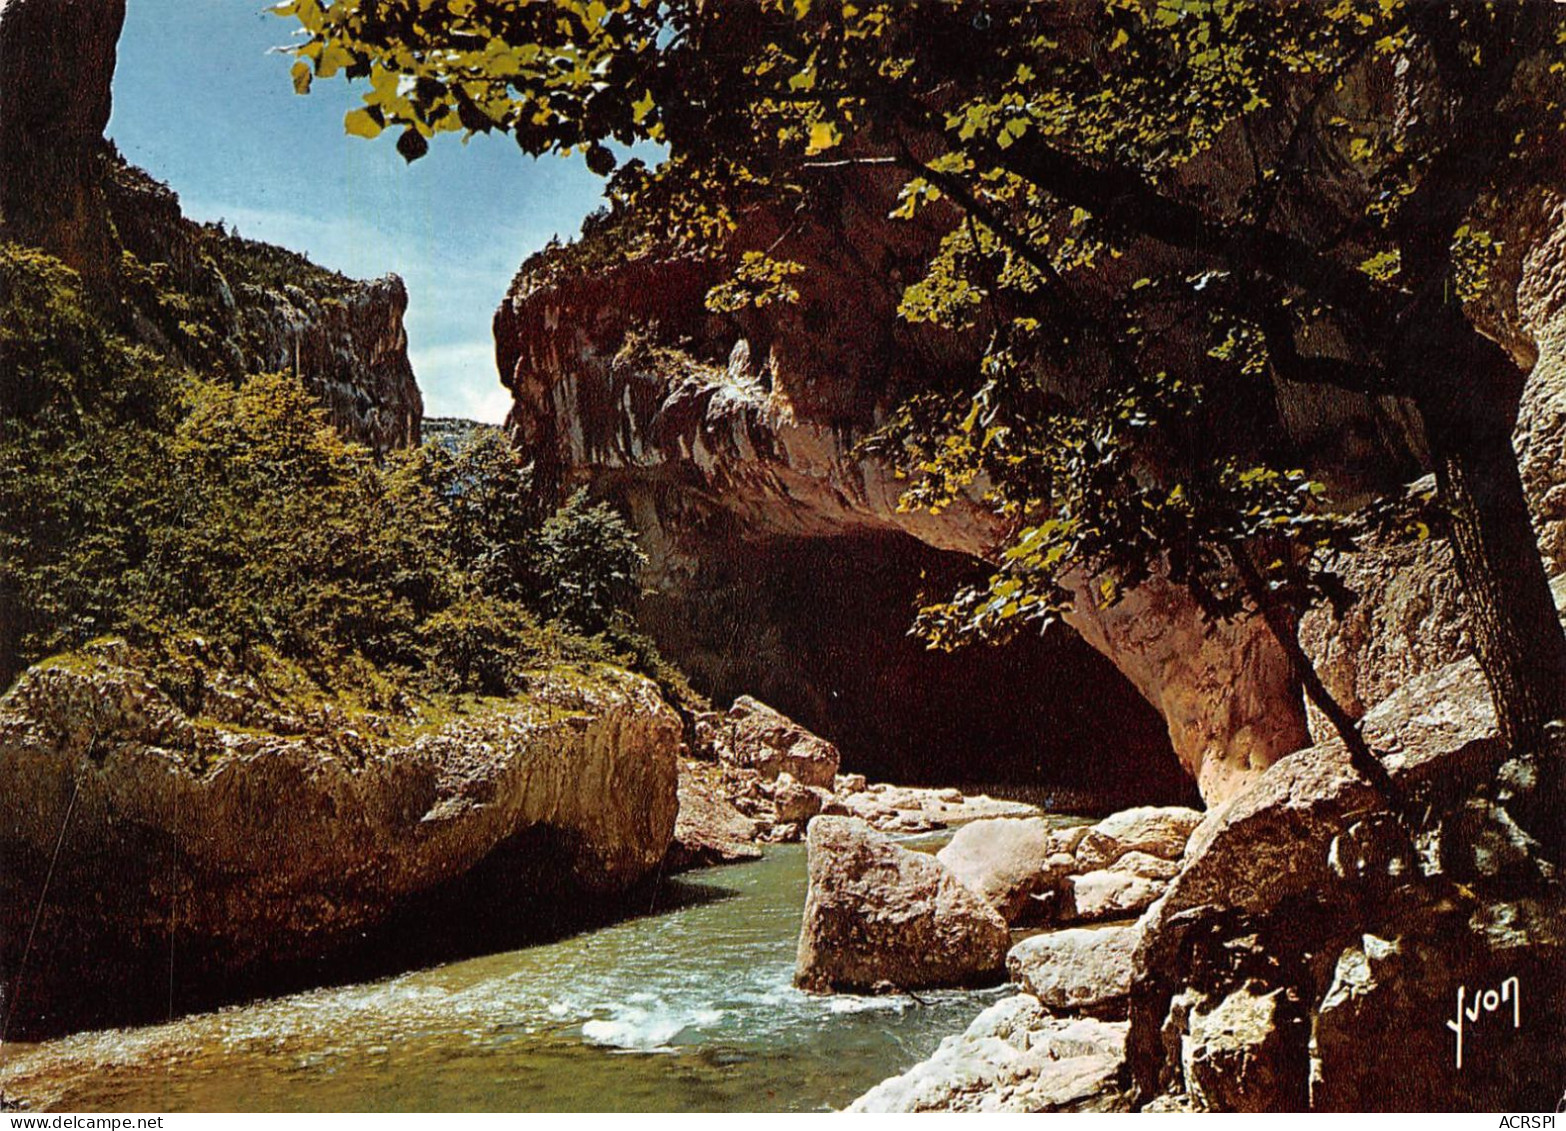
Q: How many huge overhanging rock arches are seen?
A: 1